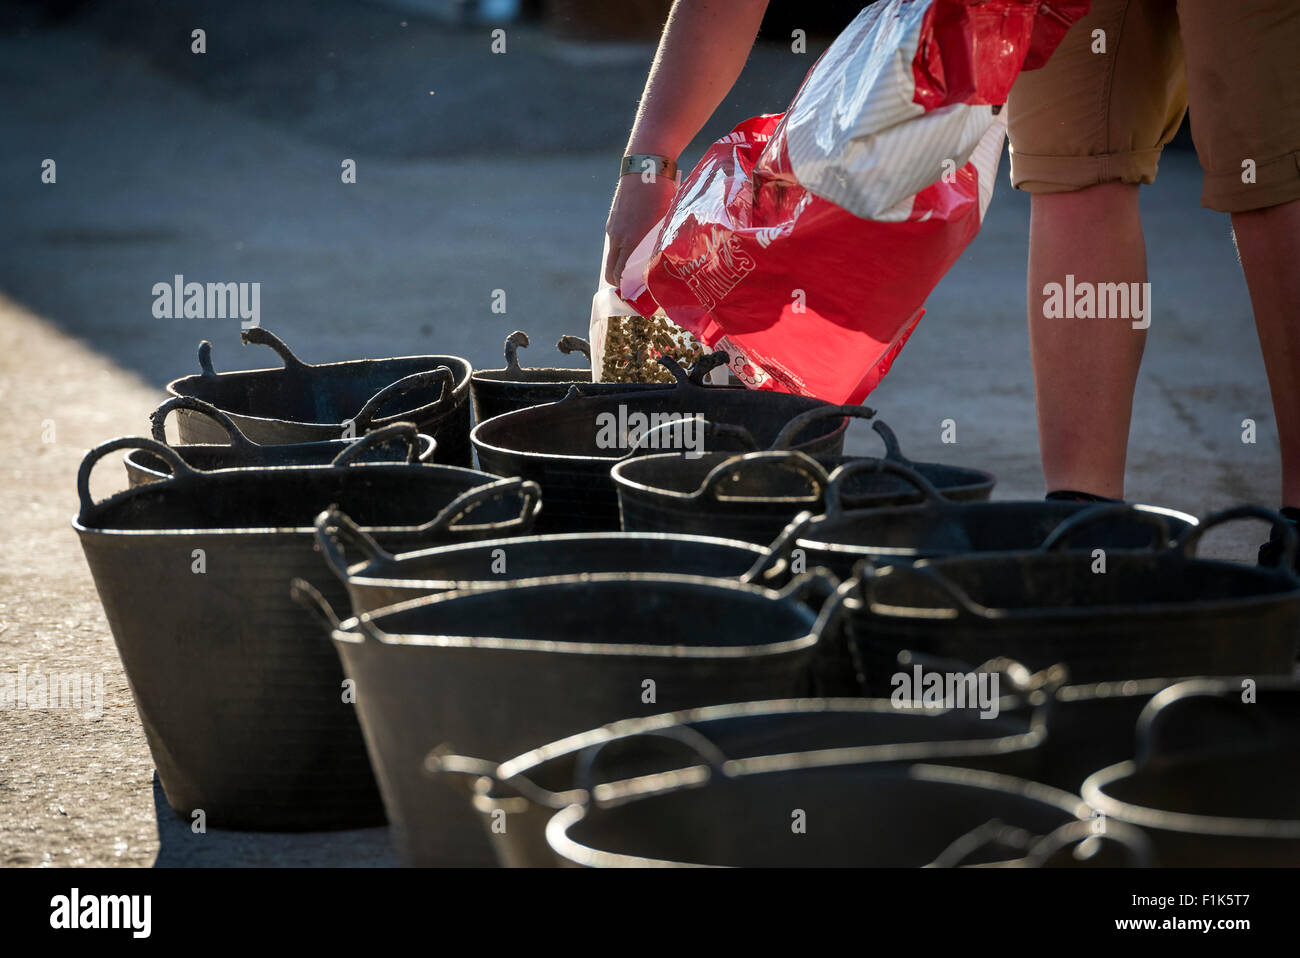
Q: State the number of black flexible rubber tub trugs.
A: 14